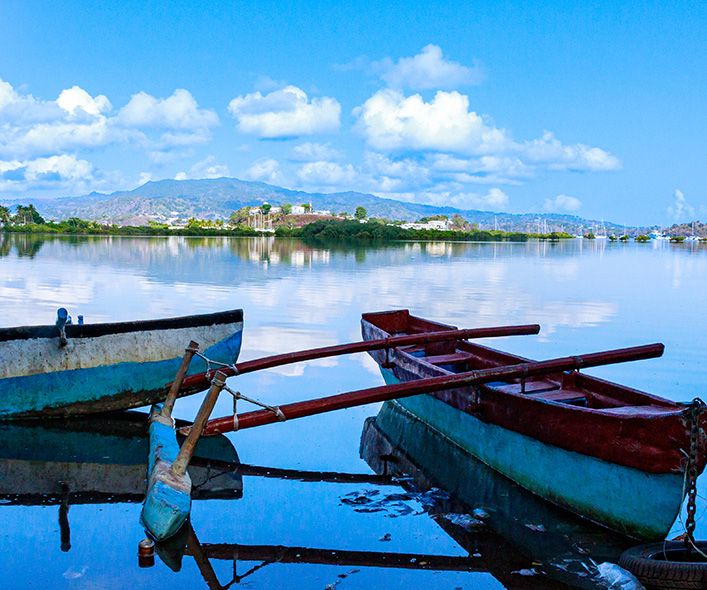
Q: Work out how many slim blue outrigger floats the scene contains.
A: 1